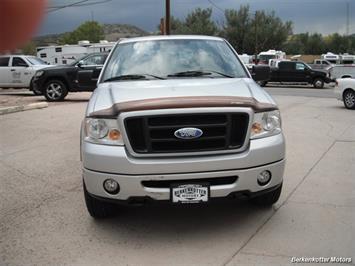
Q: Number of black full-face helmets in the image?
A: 0